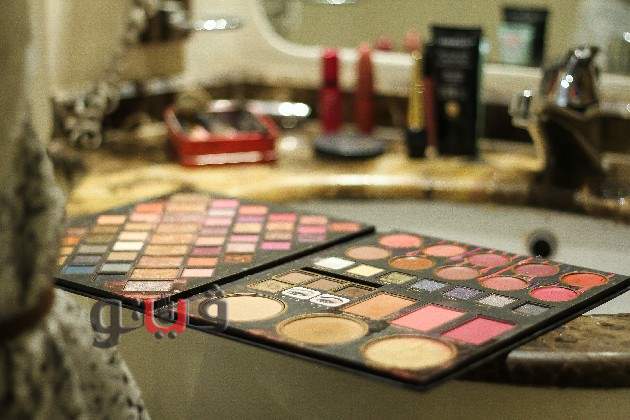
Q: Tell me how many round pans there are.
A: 13